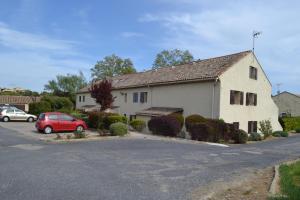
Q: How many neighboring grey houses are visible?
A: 1